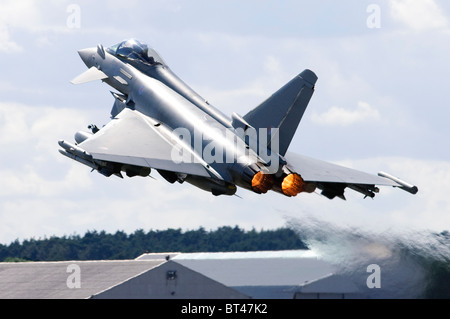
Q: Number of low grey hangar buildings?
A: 2